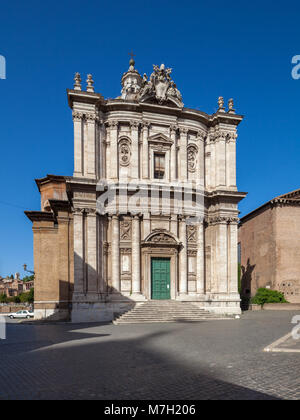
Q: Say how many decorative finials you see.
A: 4